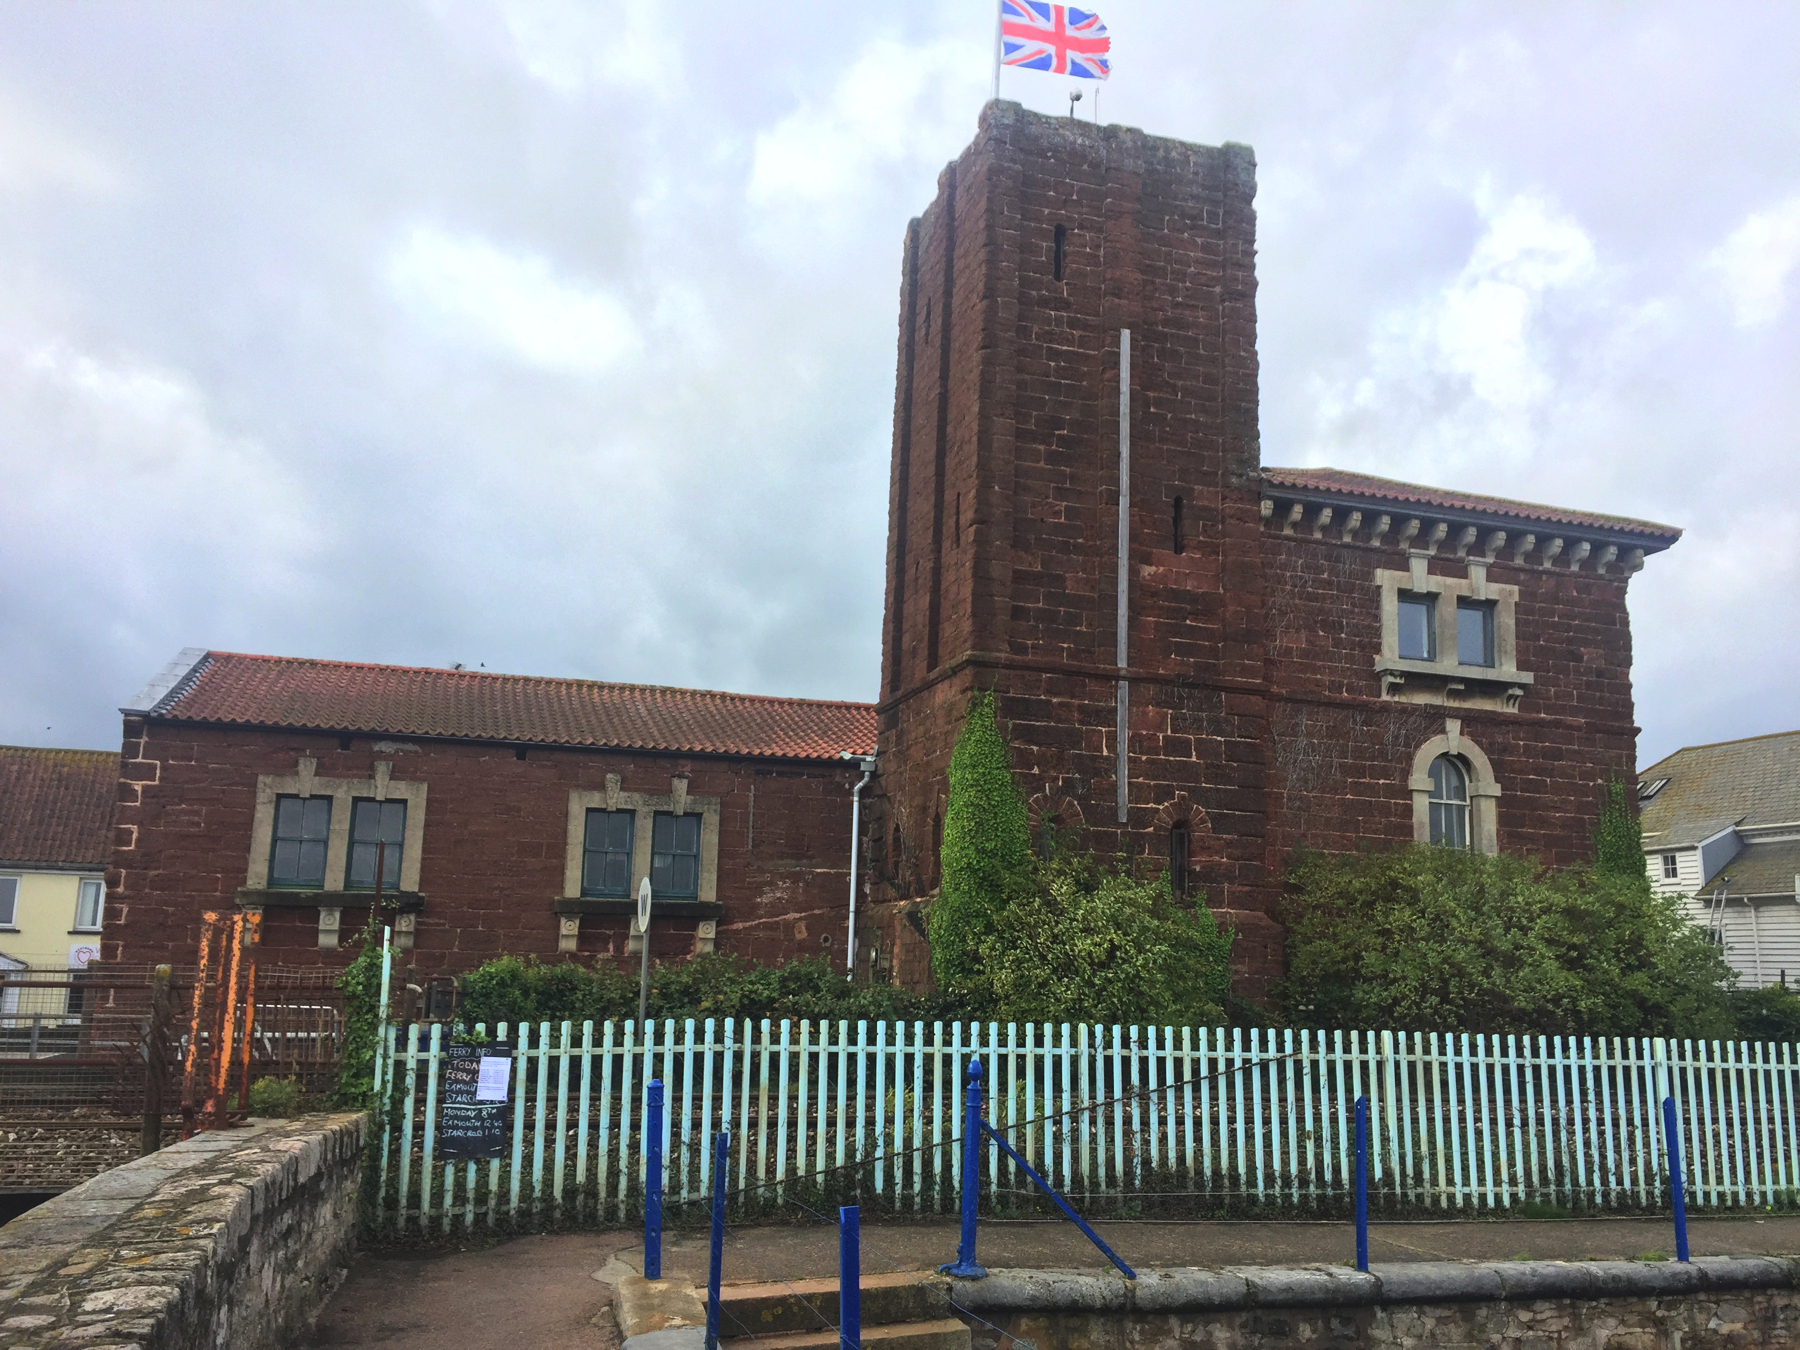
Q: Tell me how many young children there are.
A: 0